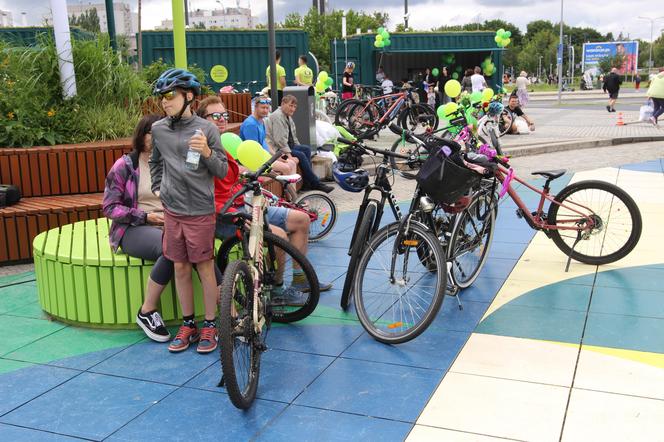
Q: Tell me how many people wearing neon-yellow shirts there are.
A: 2